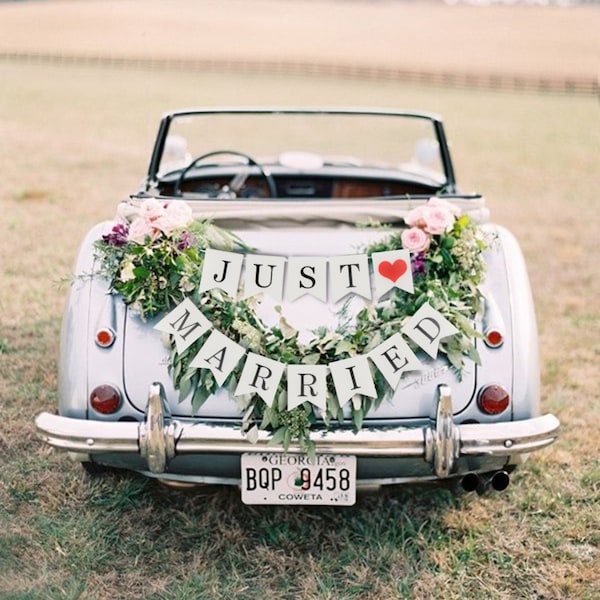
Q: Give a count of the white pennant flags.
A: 12